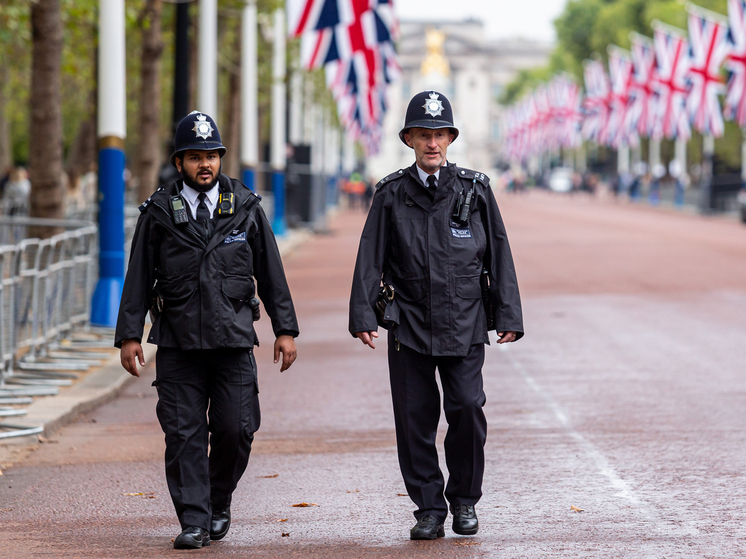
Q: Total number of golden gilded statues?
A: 1